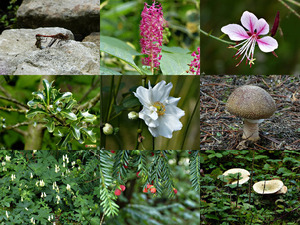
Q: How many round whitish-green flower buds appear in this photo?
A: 2